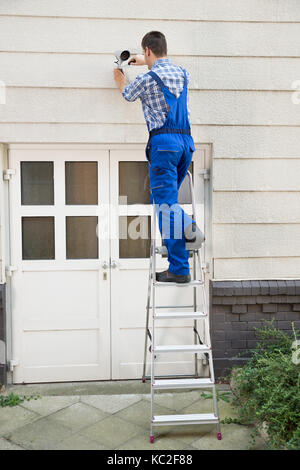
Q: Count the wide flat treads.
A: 5